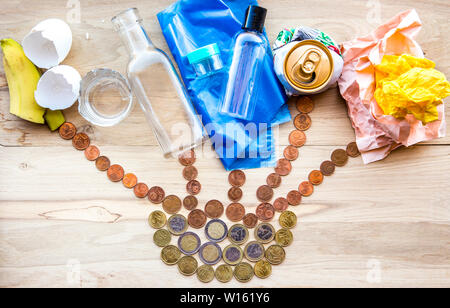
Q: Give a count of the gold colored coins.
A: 11